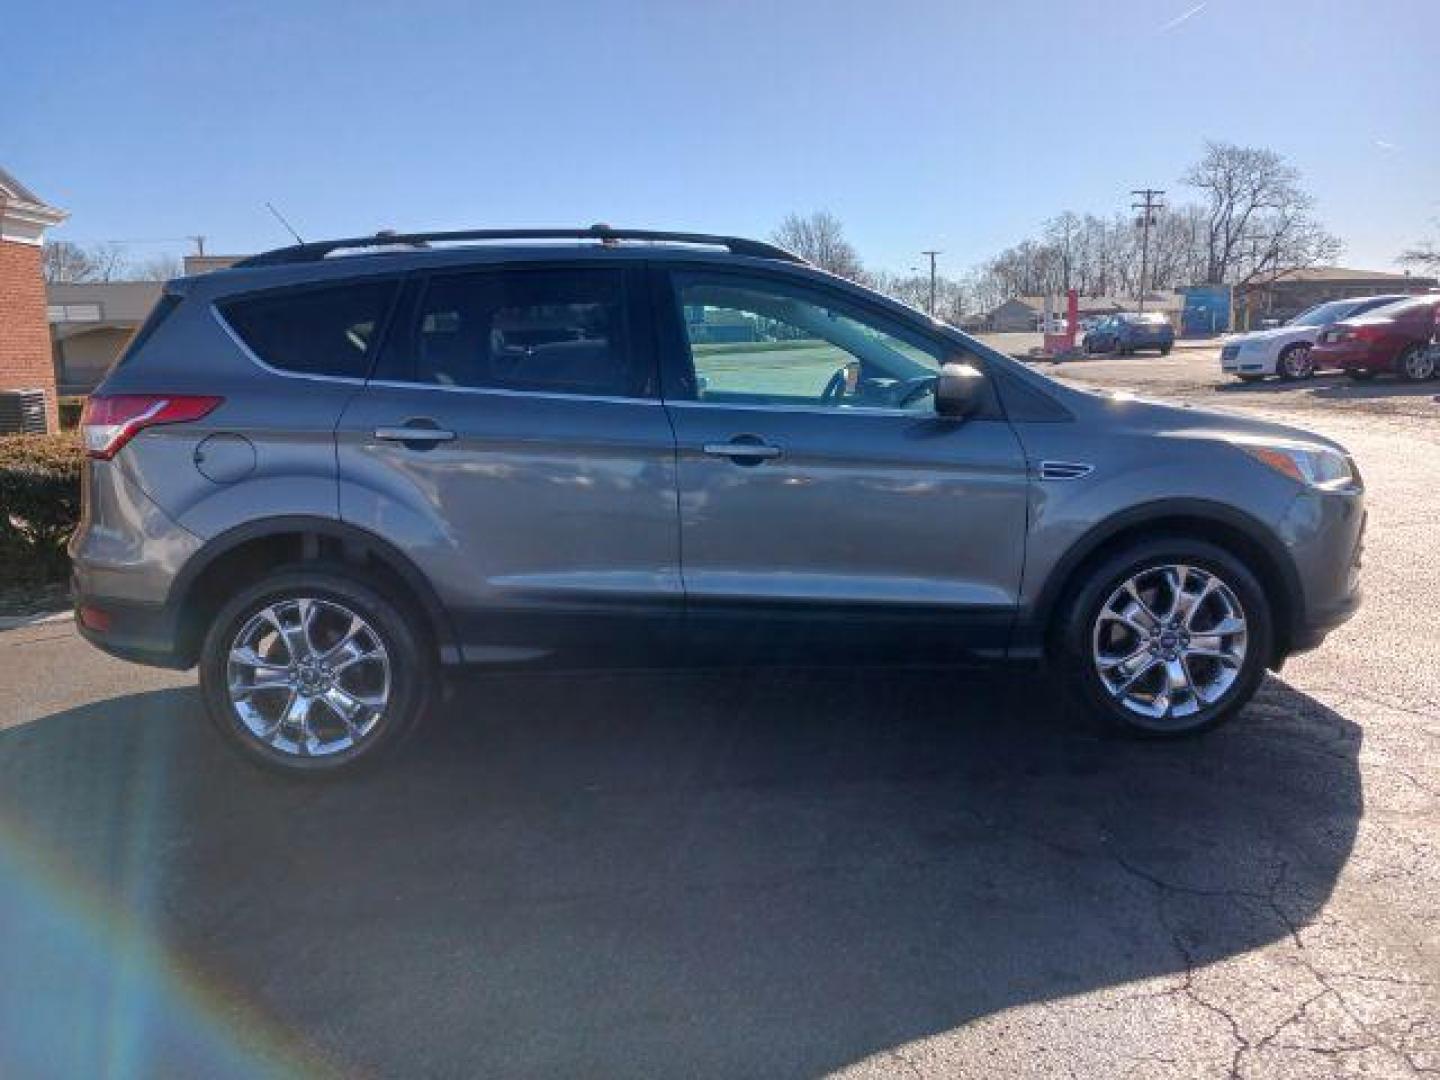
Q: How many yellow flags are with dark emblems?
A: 0